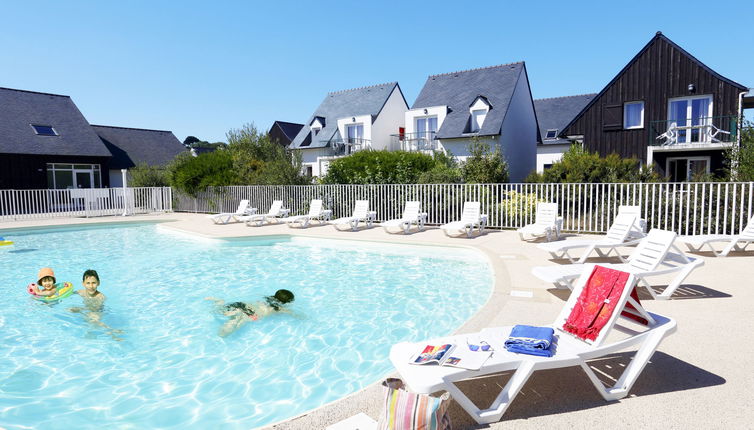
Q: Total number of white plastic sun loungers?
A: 12